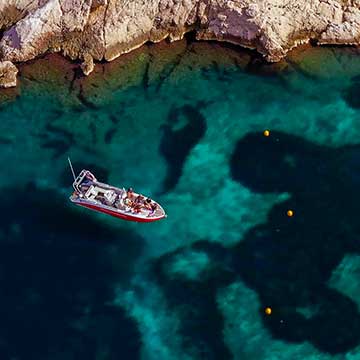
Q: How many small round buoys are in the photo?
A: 3